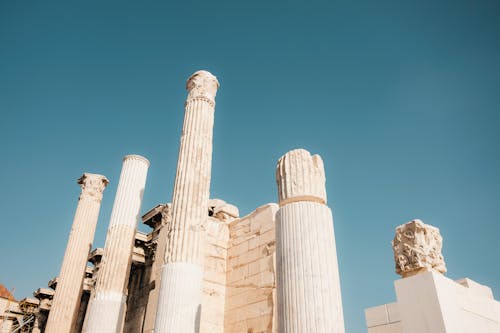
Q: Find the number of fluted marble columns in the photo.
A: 4